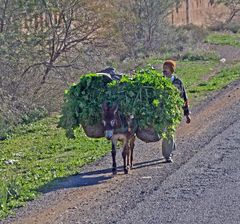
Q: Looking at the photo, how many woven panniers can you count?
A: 2